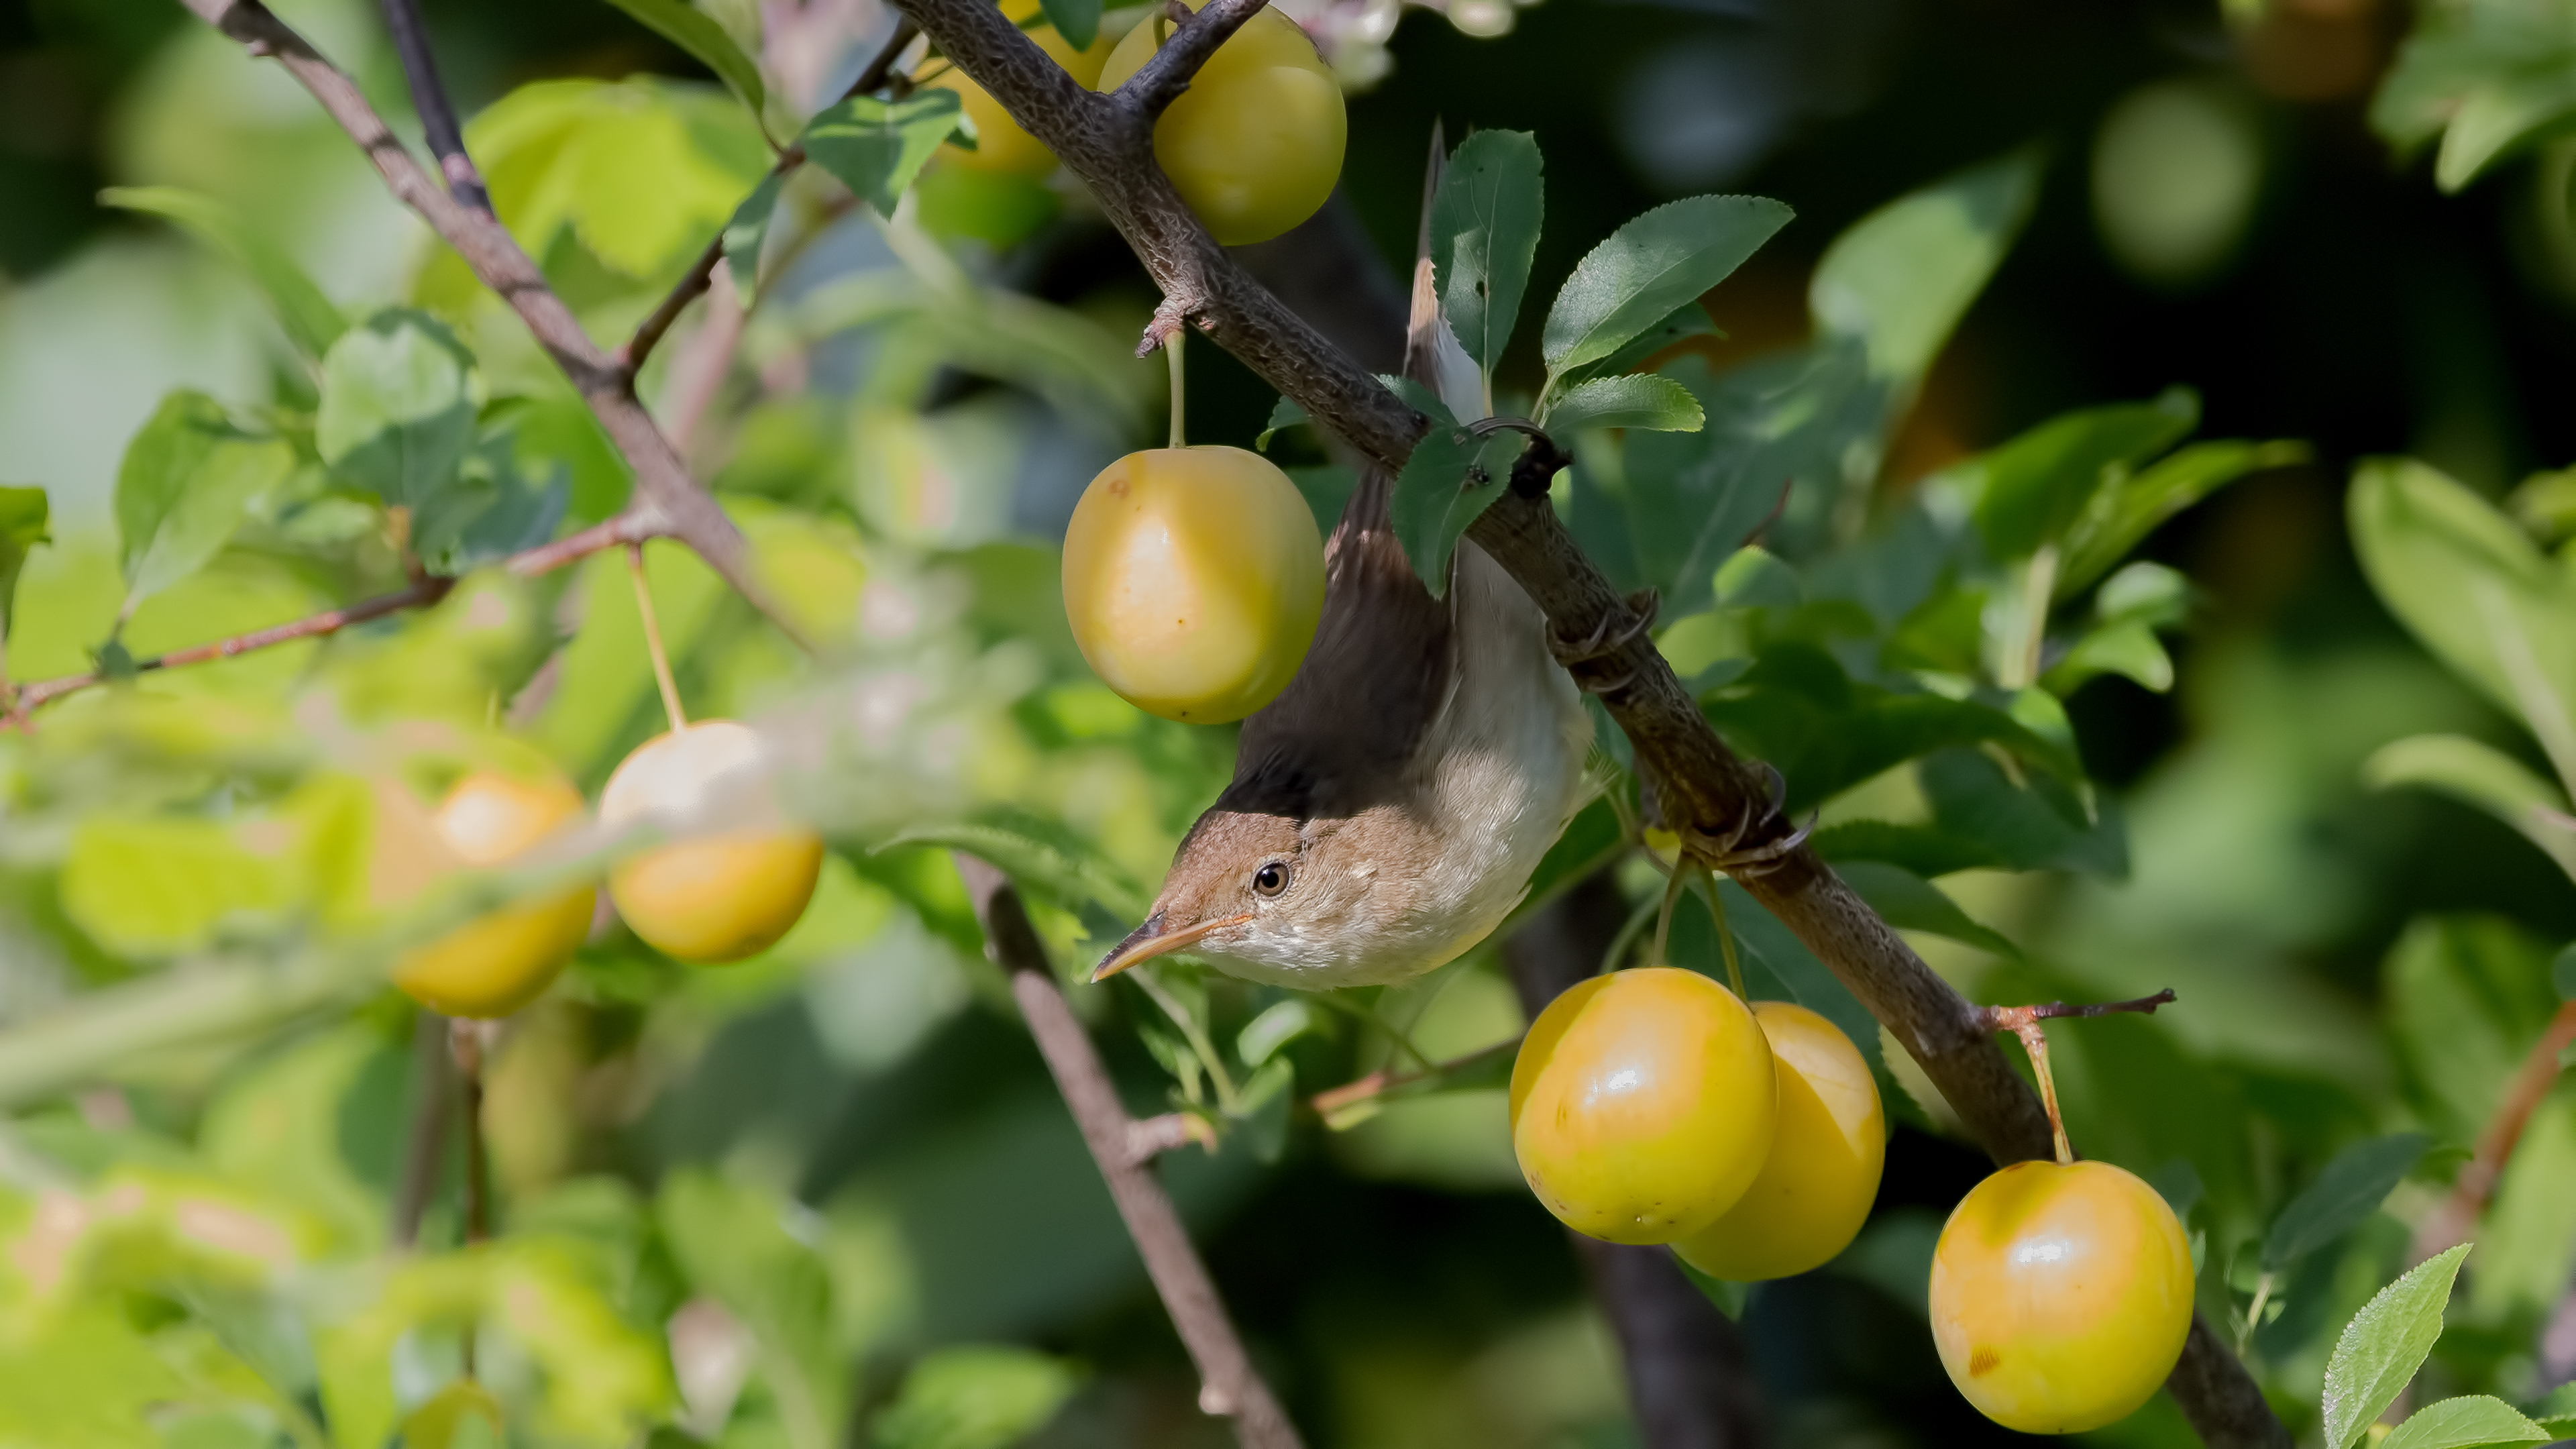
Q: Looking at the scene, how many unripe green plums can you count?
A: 0